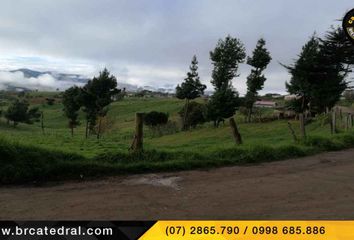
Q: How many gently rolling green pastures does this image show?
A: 1